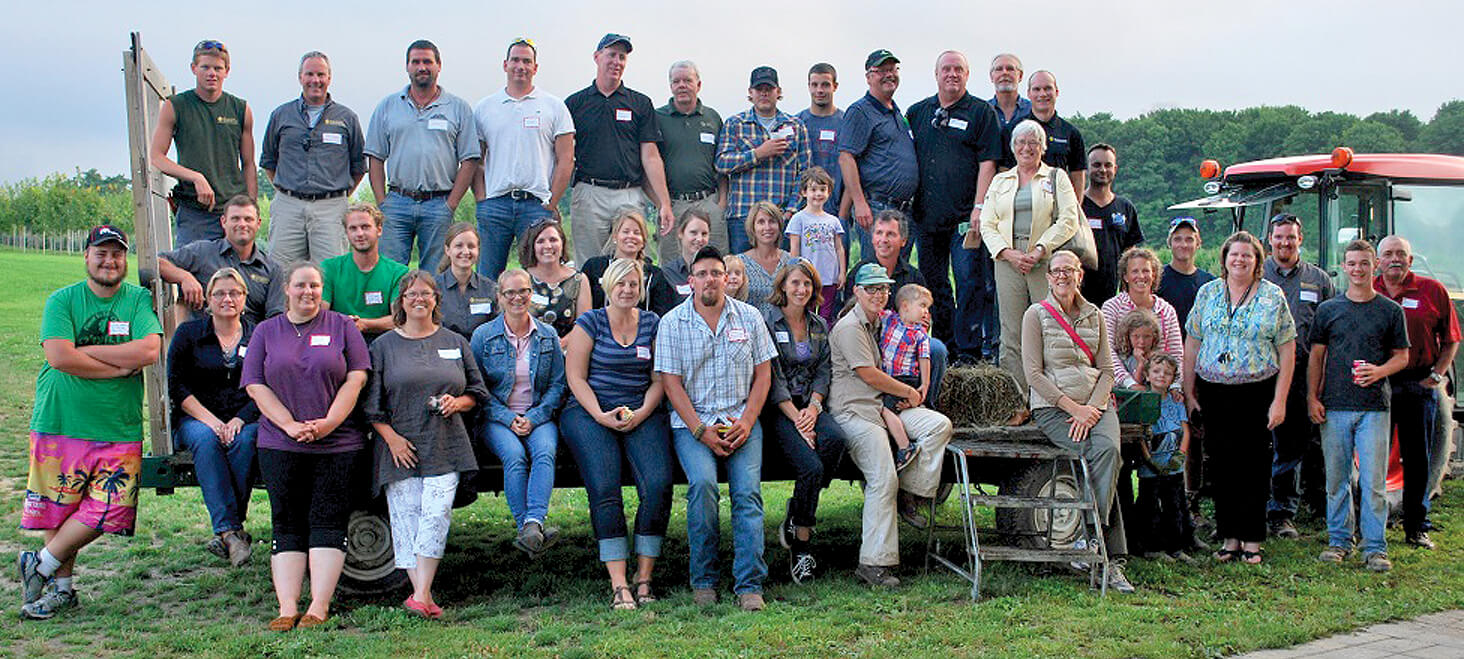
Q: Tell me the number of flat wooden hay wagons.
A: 1